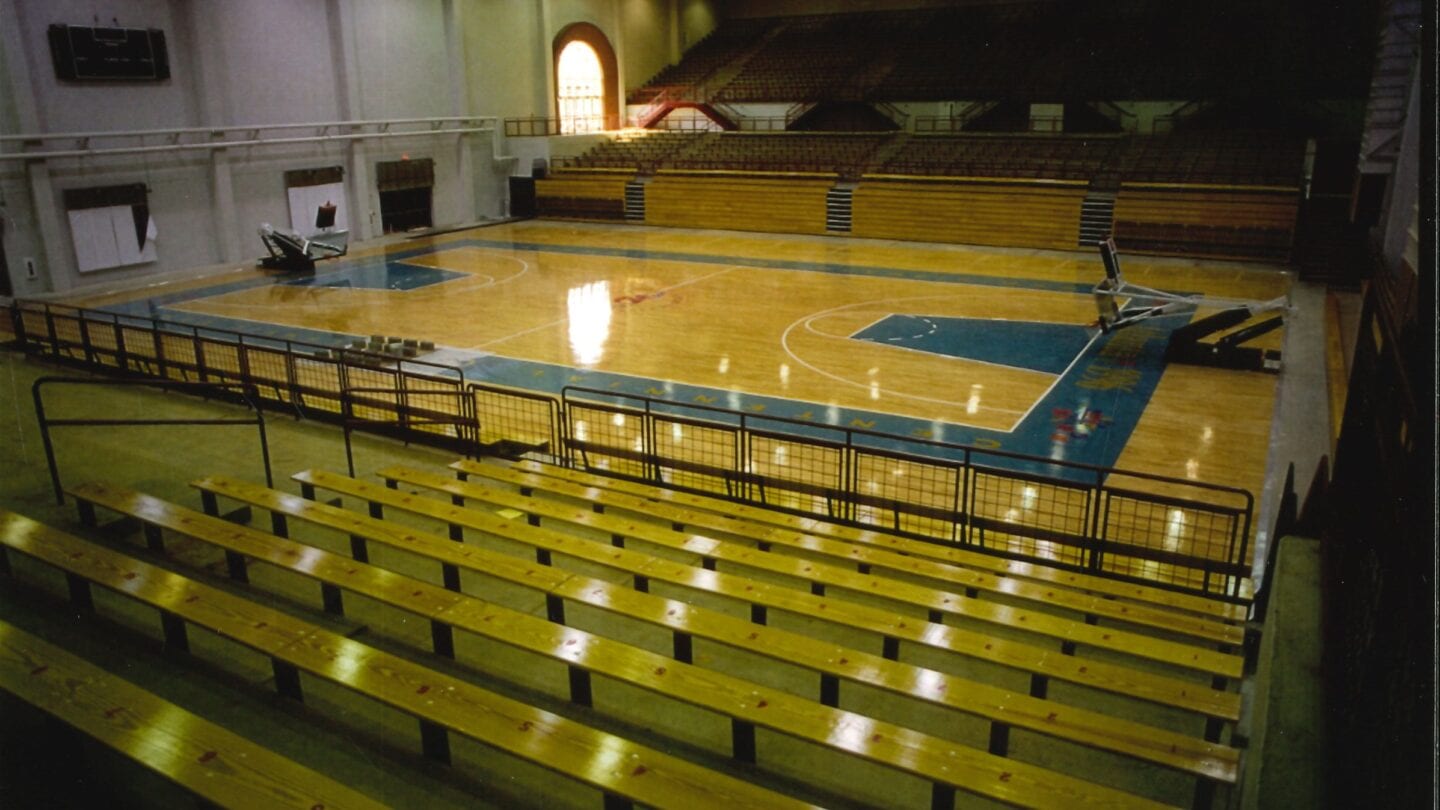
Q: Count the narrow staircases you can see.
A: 3